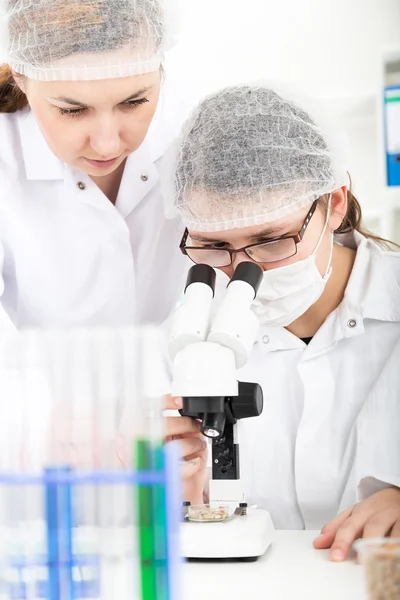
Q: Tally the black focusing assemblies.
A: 1